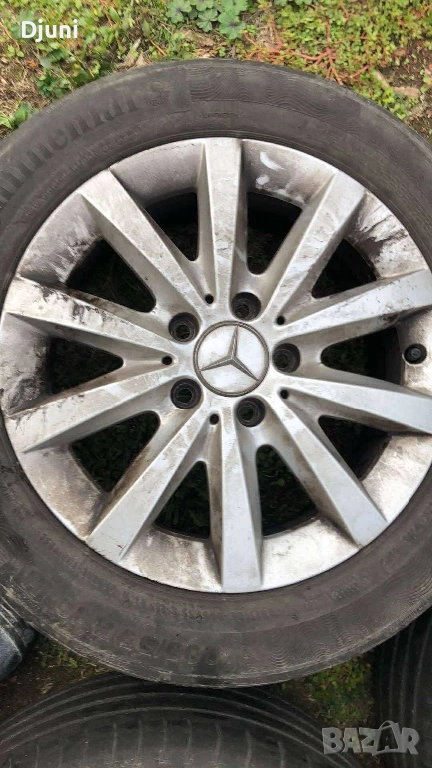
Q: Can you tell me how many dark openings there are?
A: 10